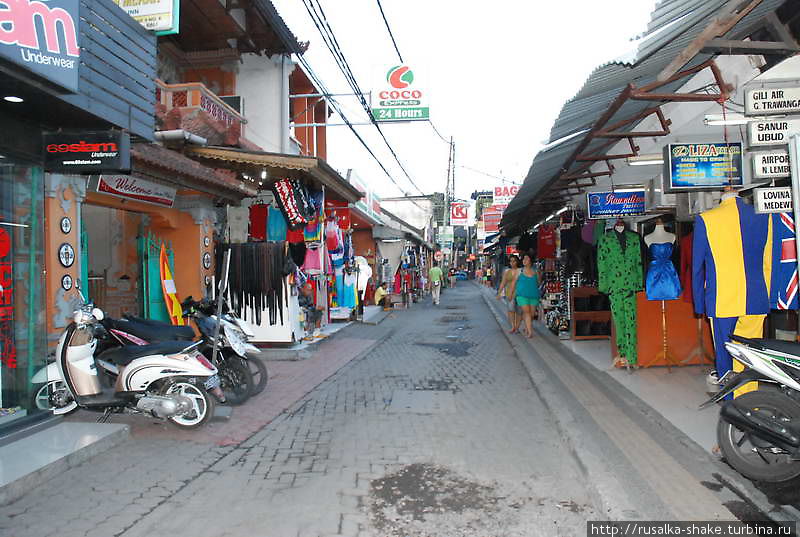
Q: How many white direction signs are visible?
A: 4